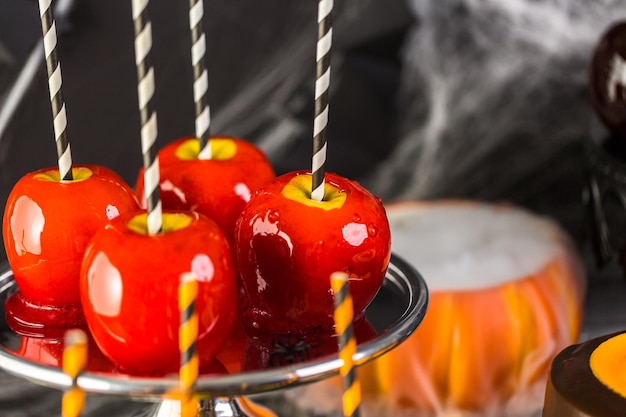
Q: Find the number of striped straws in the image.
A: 7